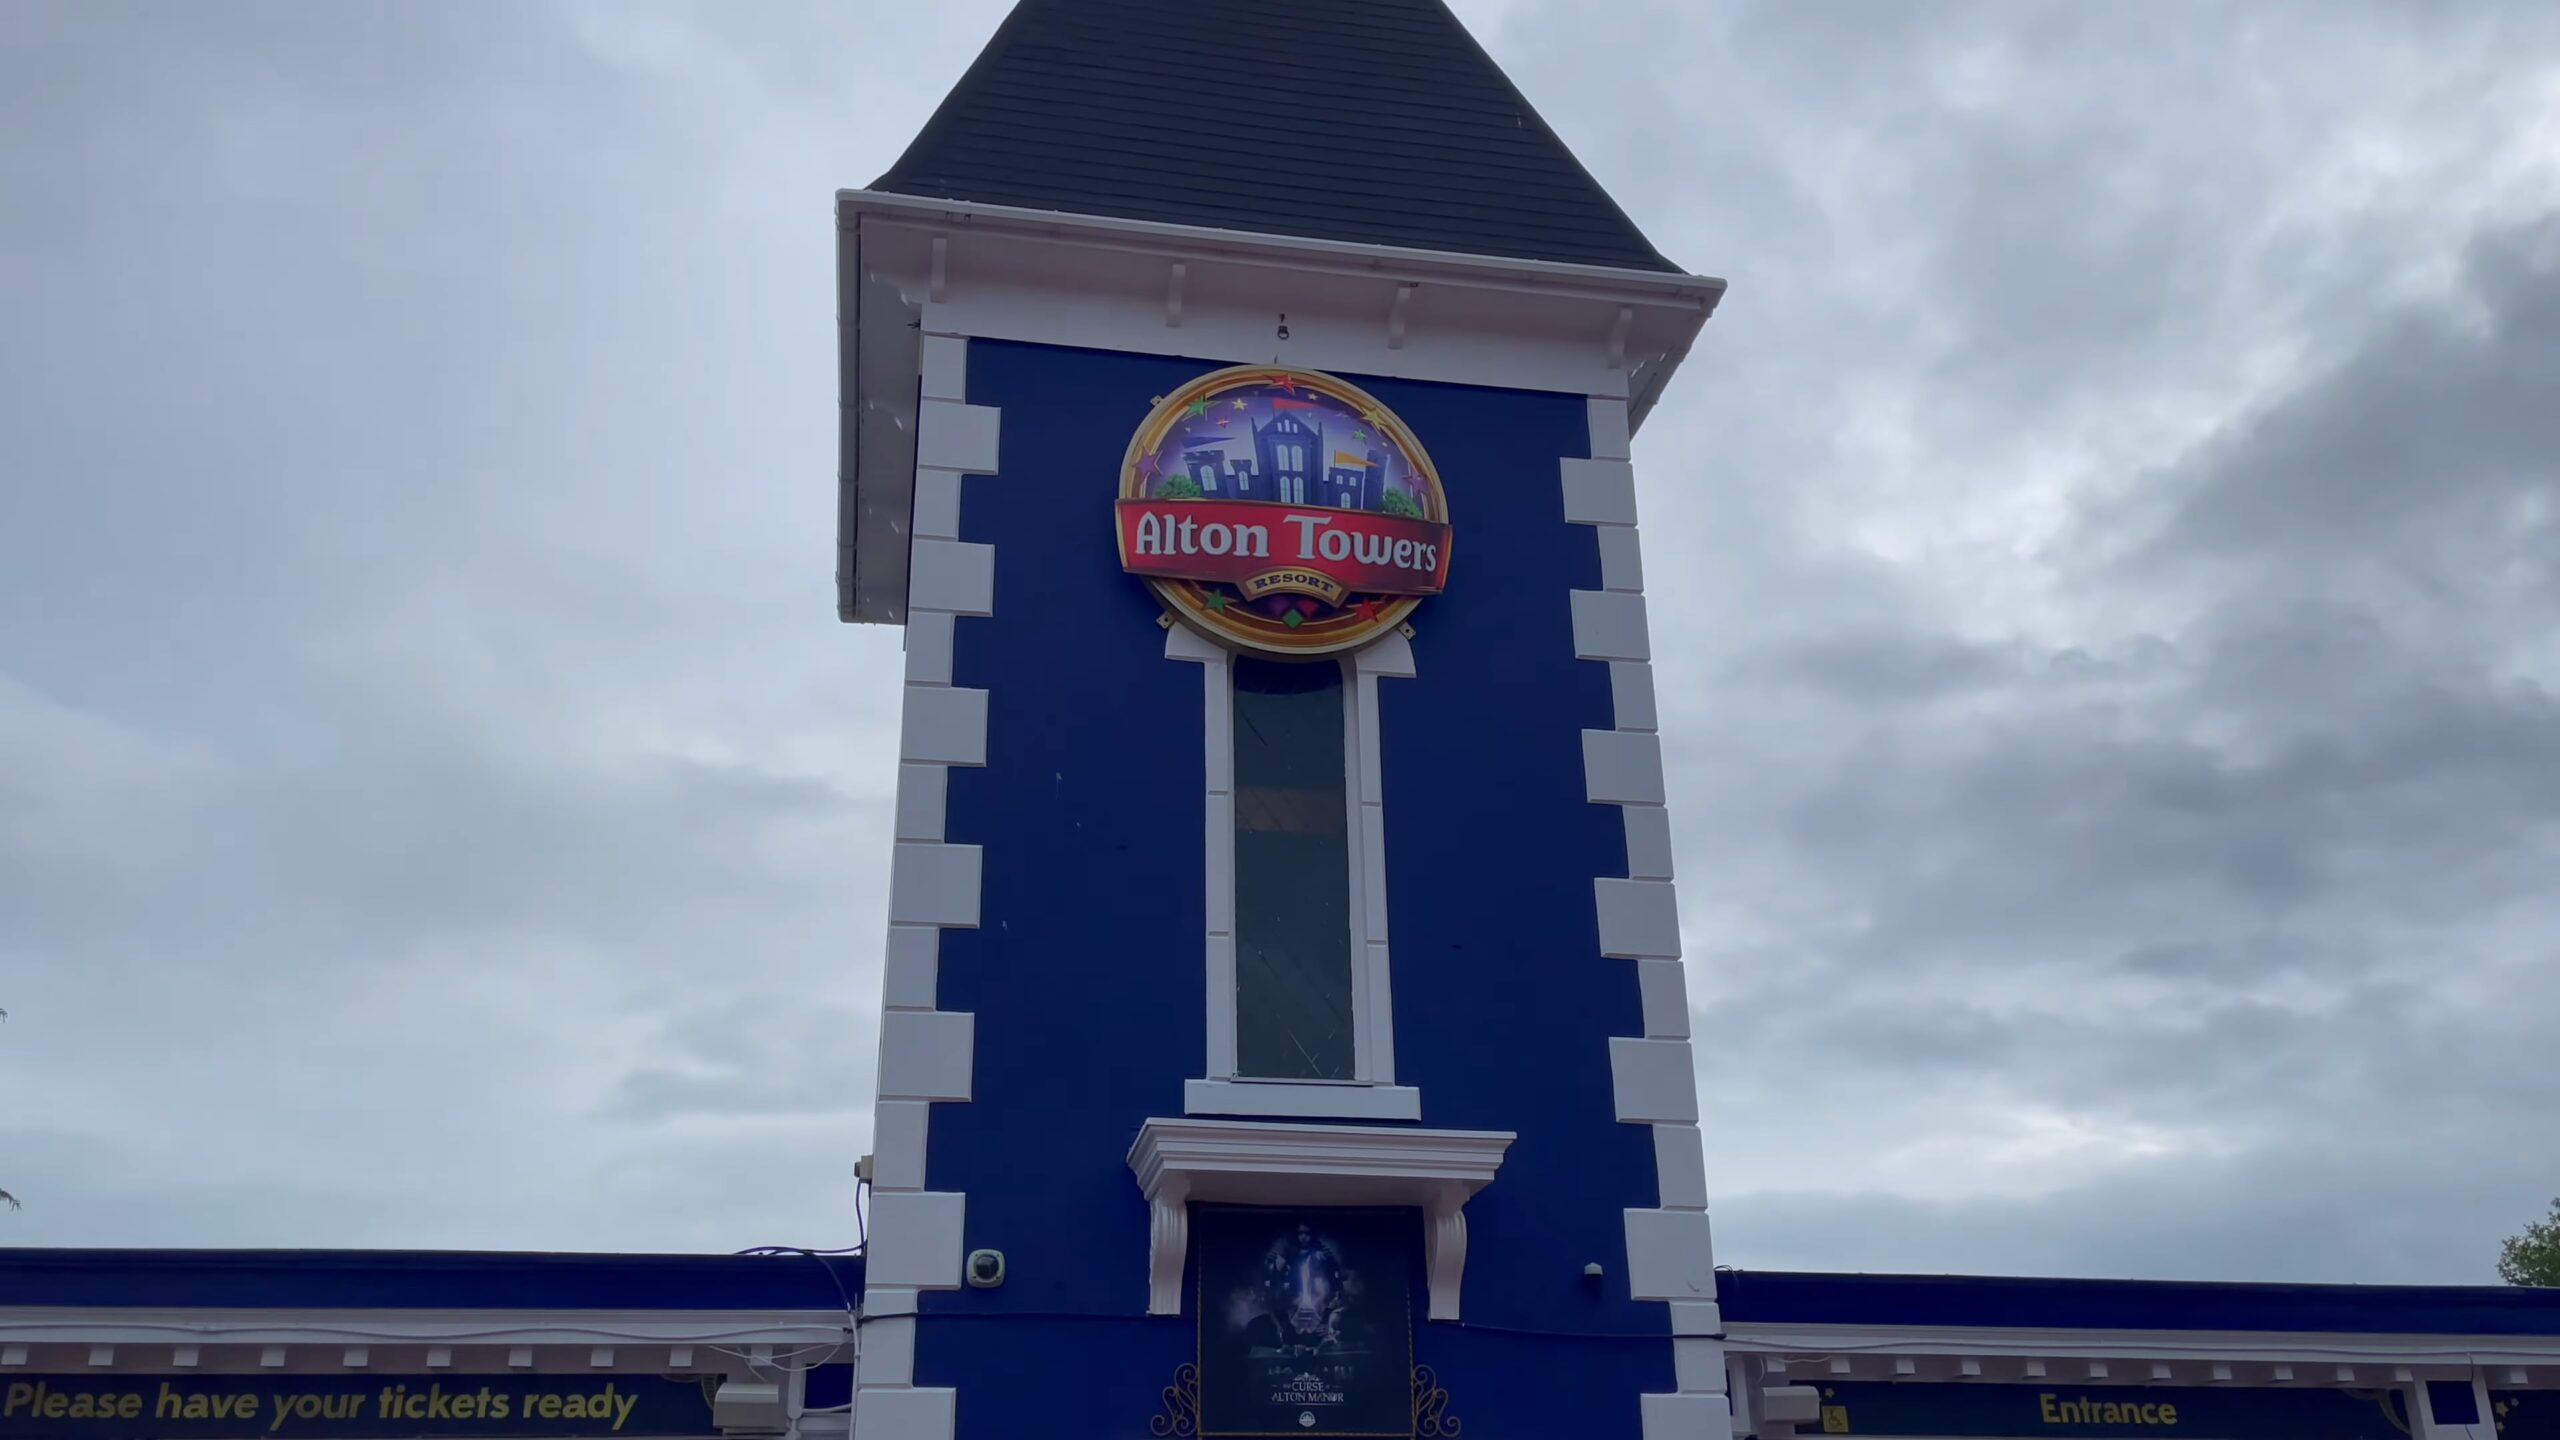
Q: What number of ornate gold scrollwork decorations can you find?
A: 2